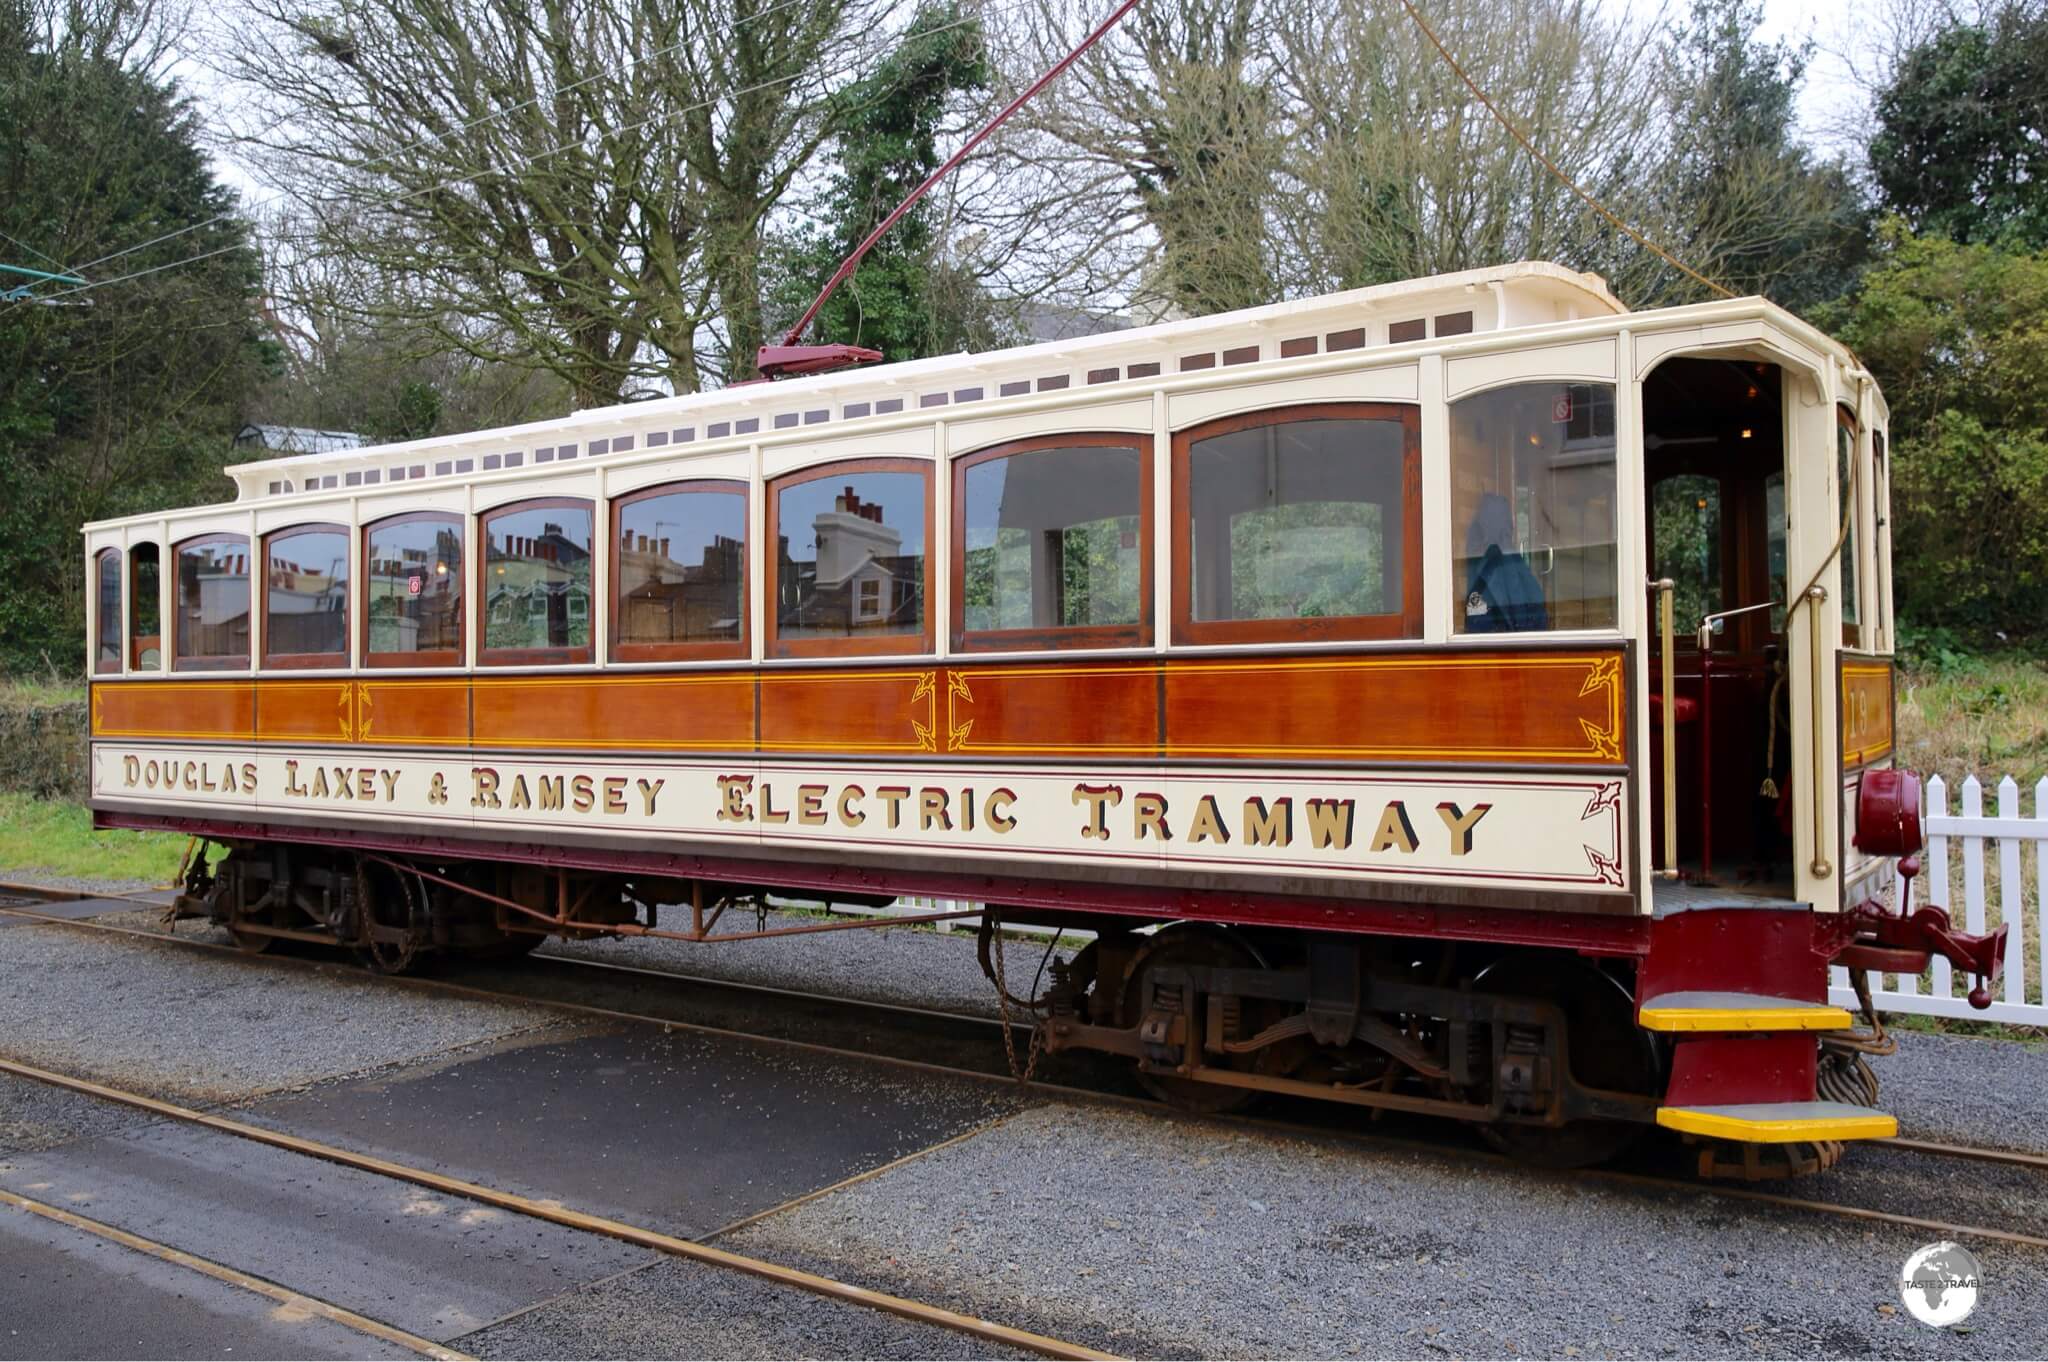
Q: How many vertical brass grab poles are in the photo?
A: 2